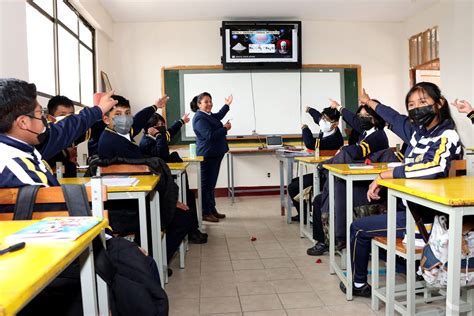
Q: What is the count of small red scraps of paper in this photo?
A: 2